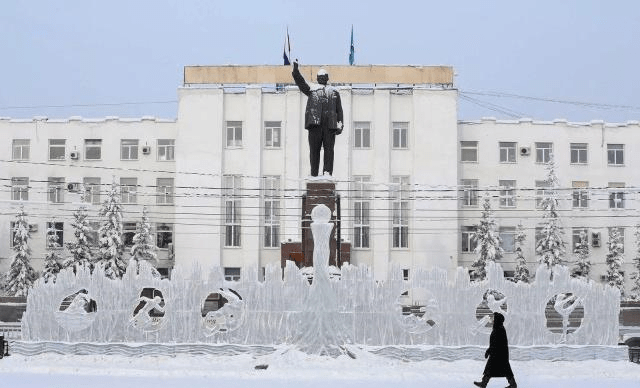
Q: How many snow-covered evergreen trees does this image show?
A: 11